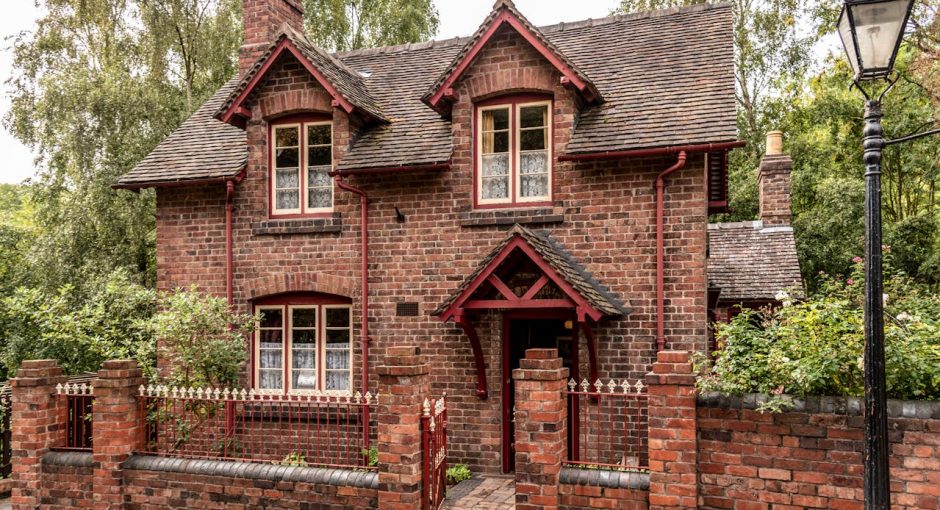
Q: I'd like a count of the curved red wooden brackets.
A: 2